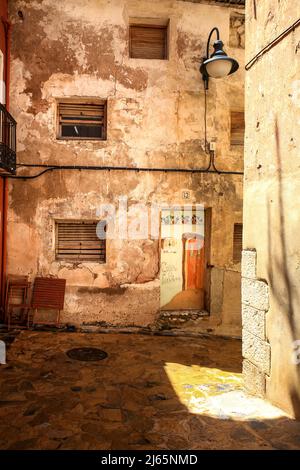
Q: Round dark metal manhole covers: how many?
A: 1